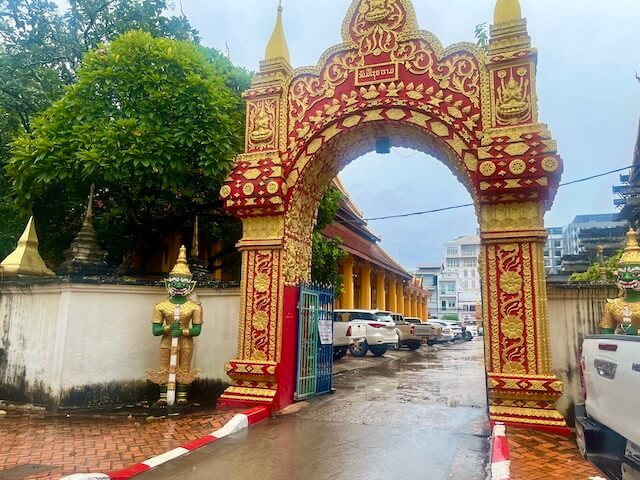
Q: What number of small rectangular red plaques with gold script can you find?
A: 1